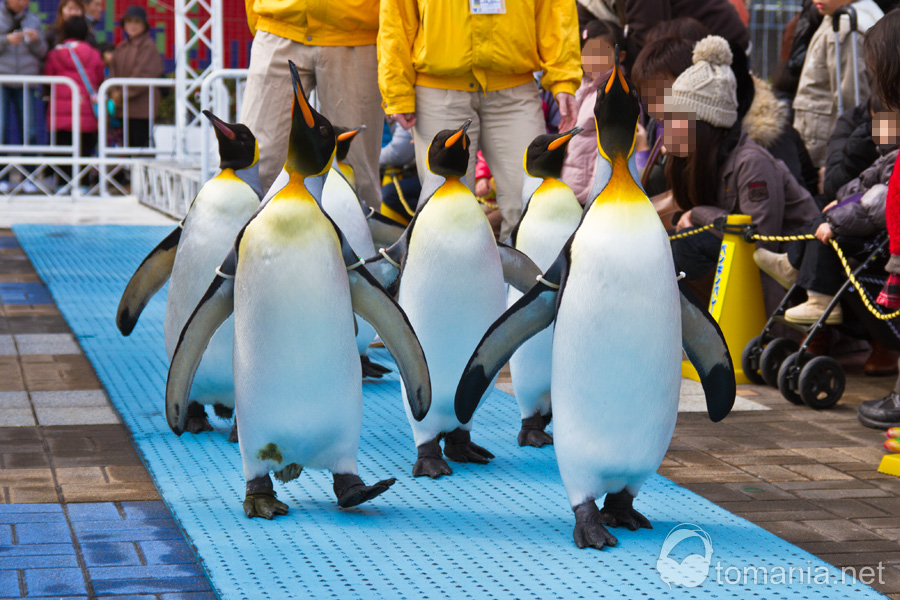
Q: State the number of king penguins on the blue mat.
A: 6